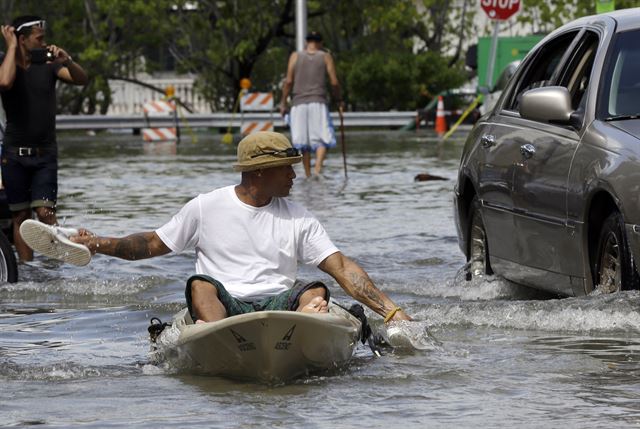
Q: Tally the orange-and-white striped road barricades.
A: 2